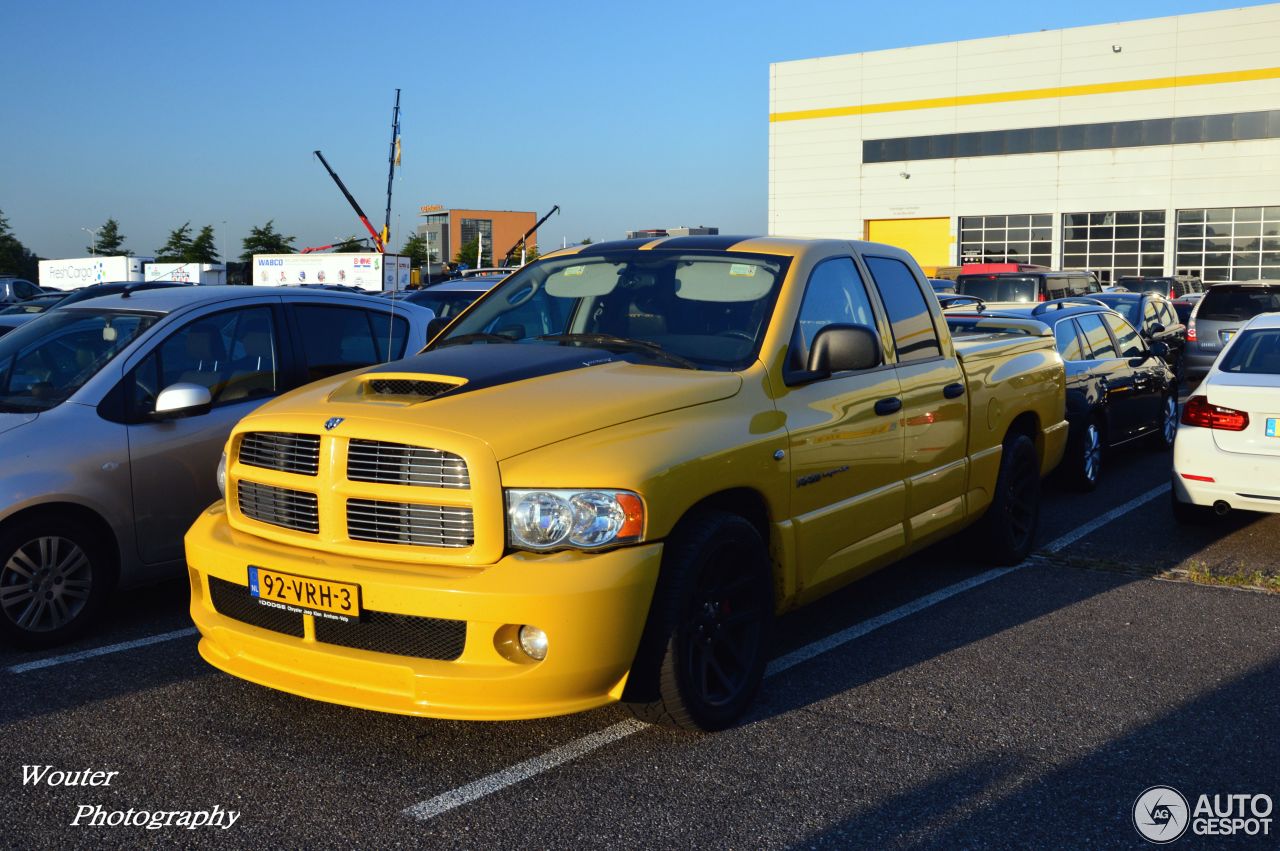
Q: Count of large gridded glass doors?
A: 3